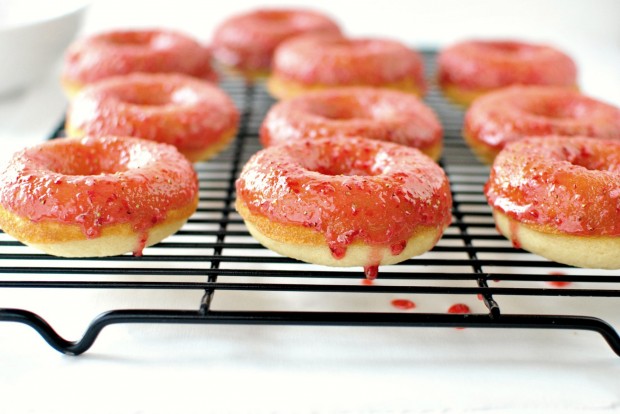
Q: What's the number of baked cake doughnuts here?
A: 10